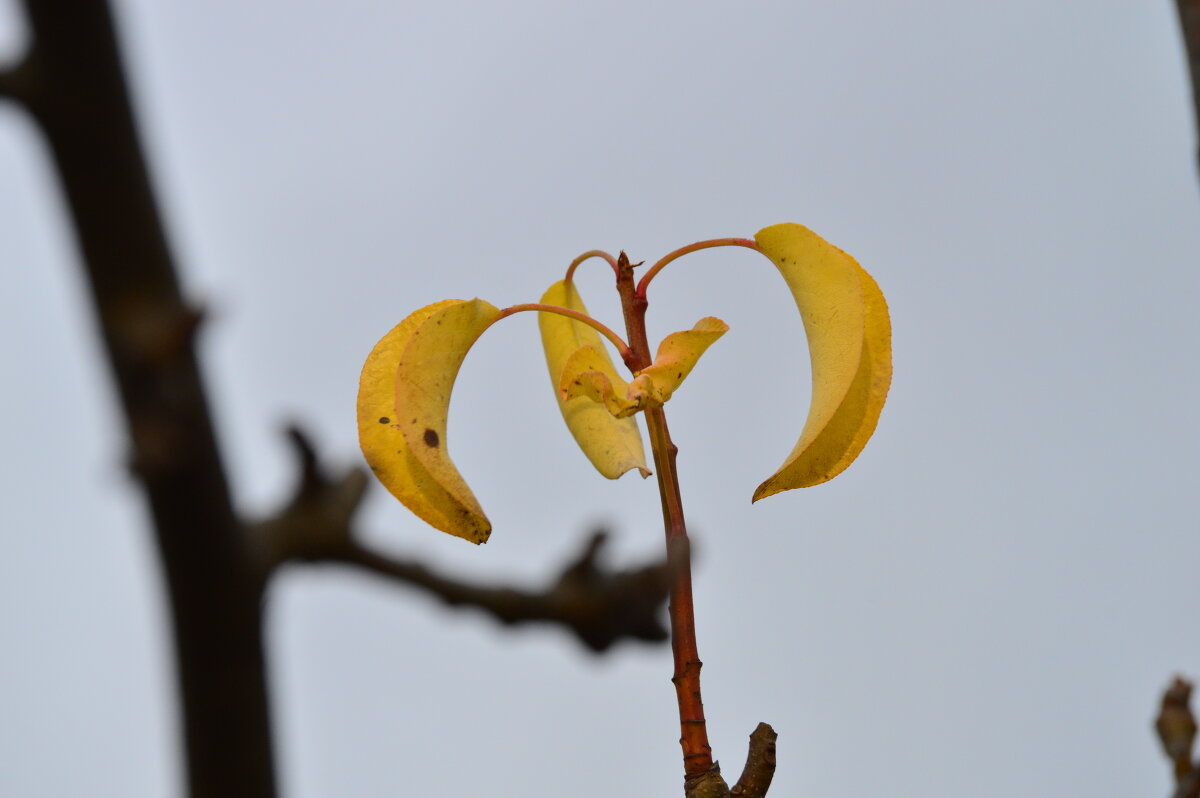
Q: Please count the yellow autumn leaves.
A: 4